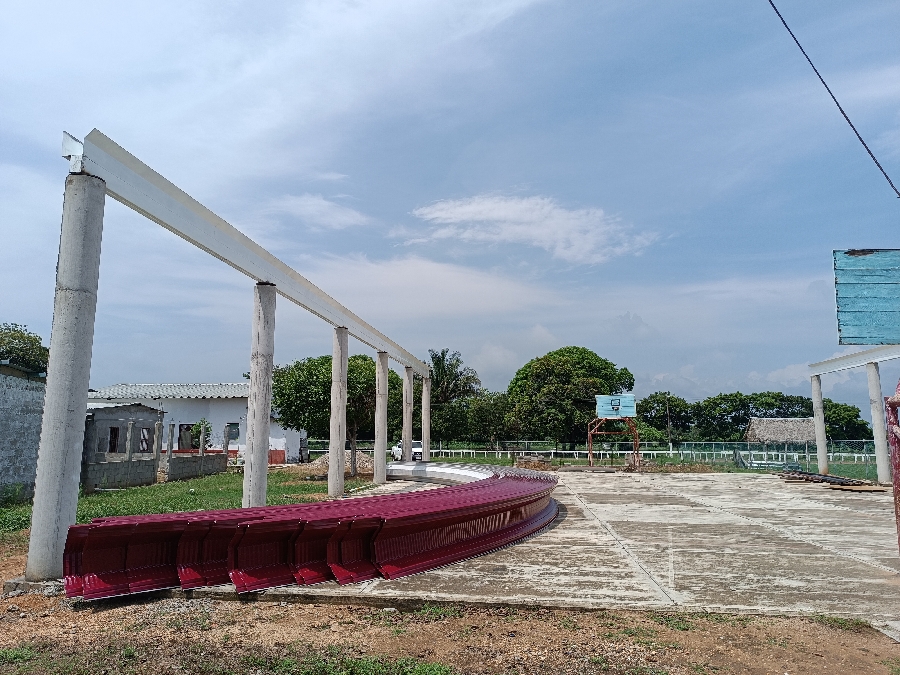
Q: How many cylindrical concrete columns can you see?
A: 8